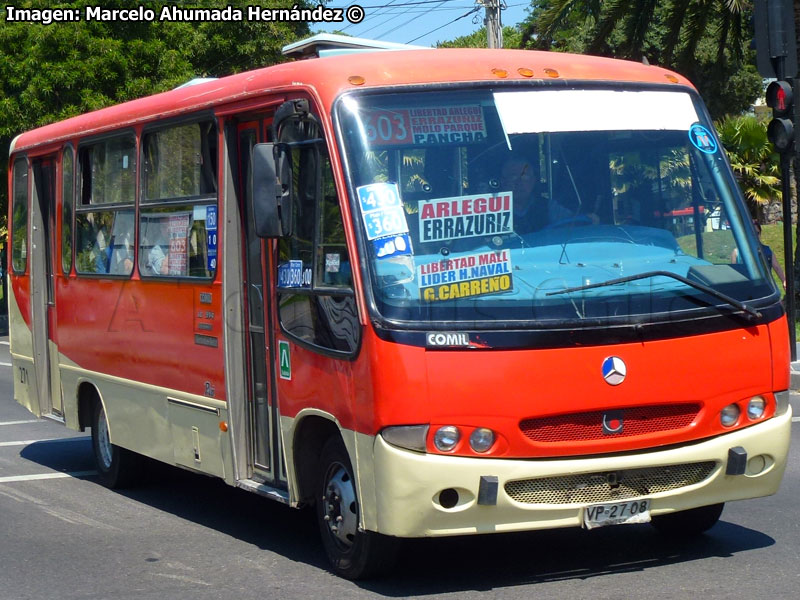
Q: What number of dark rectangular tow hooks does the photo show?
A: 2